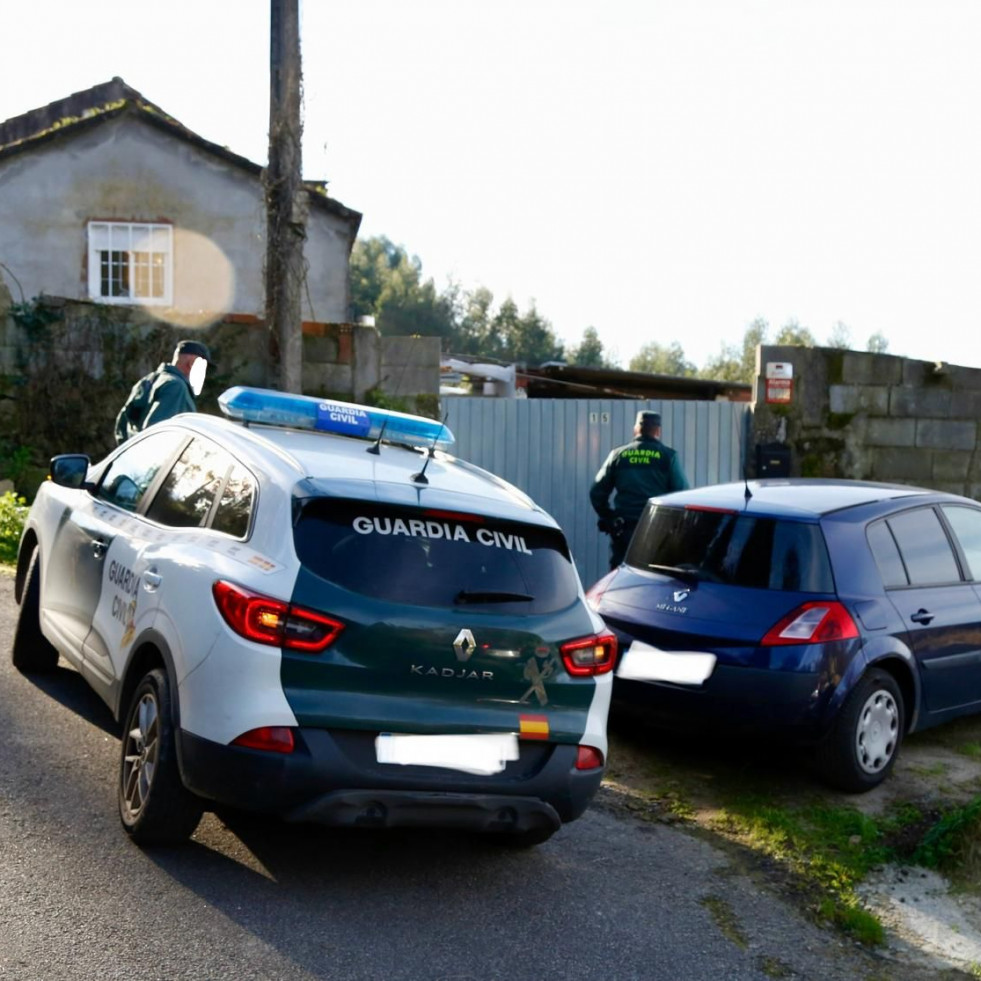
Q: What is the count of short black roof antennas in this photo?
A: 3